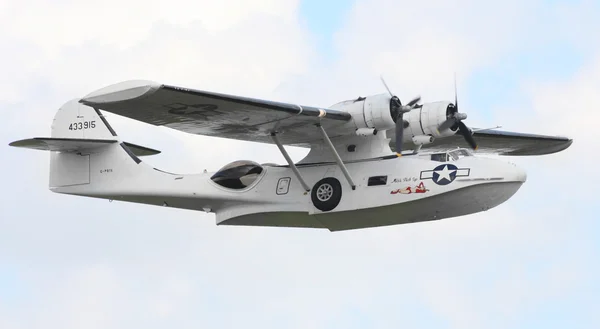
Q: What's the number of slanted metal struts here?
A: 2